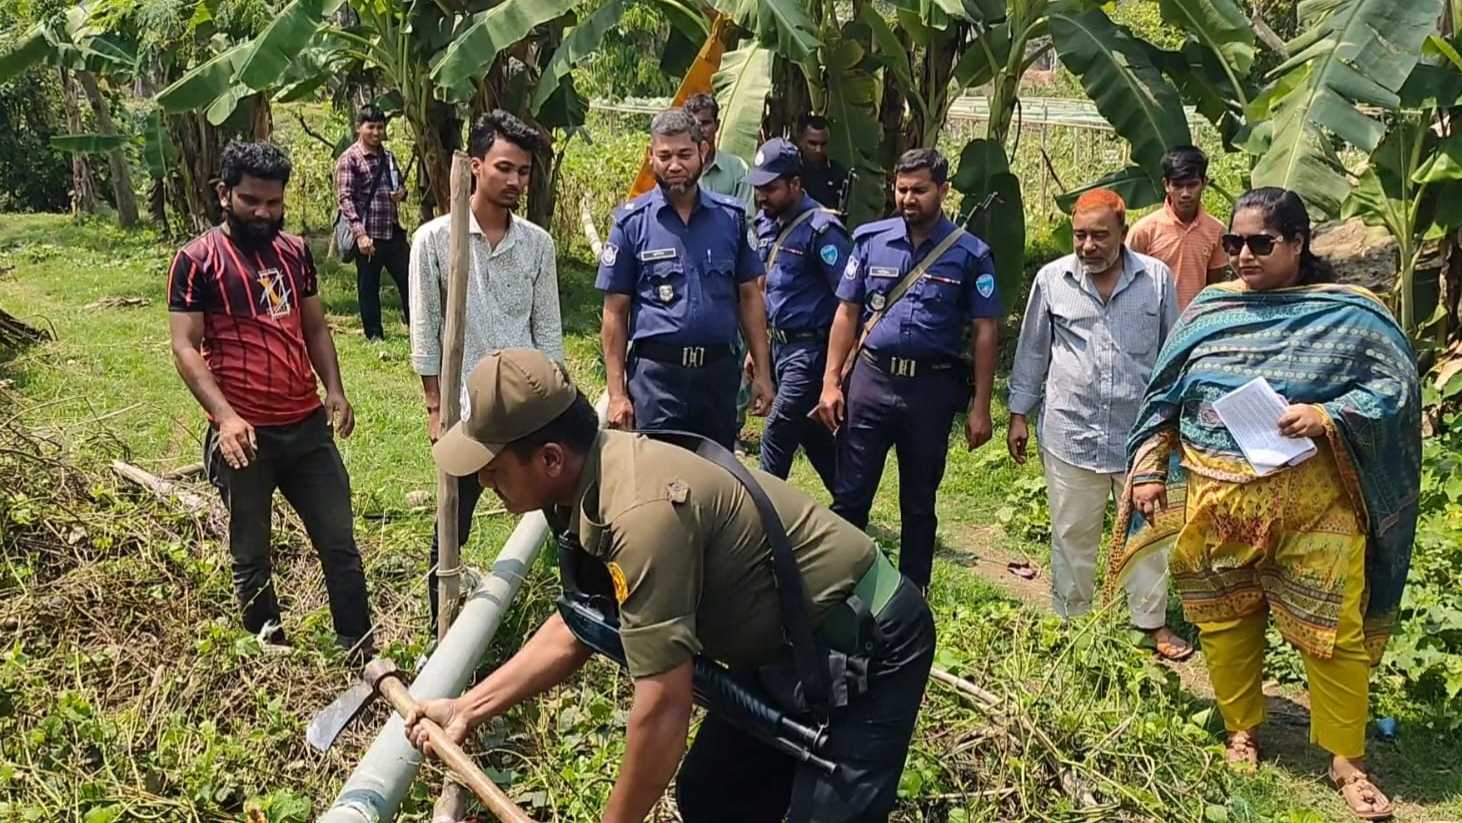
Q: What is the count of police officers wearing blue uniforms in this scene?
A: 3